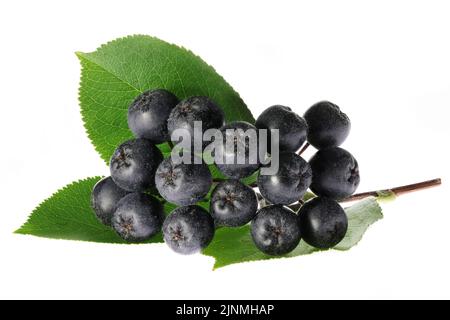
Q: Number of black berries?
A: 15